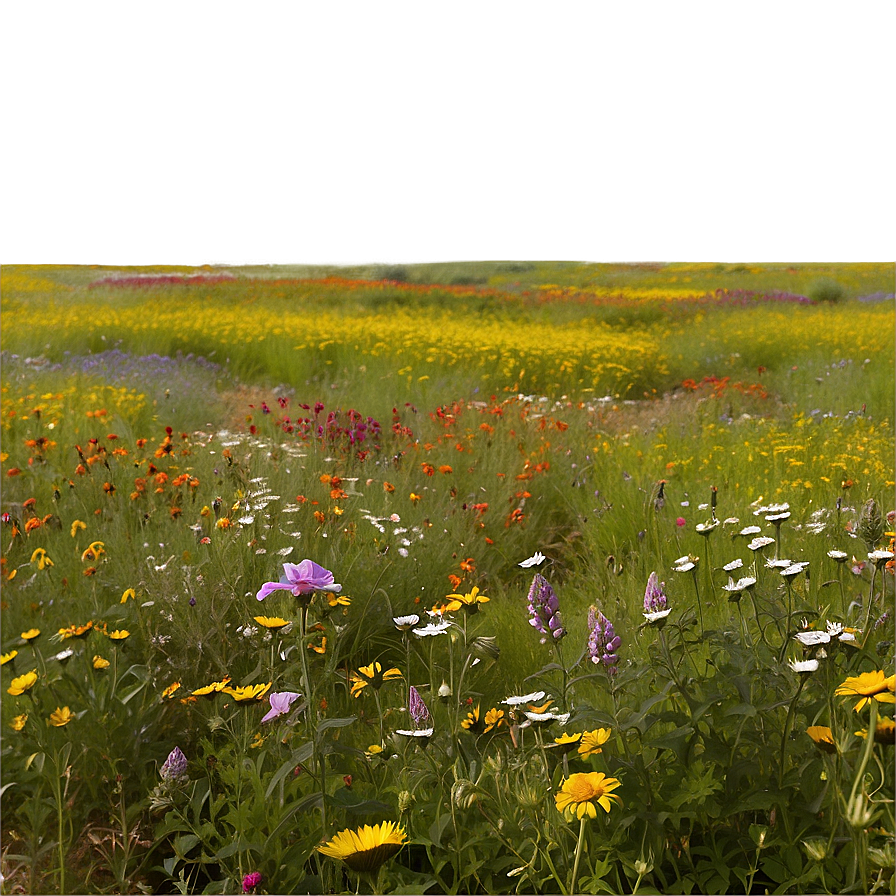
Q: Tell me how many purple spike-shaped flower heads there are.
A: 5